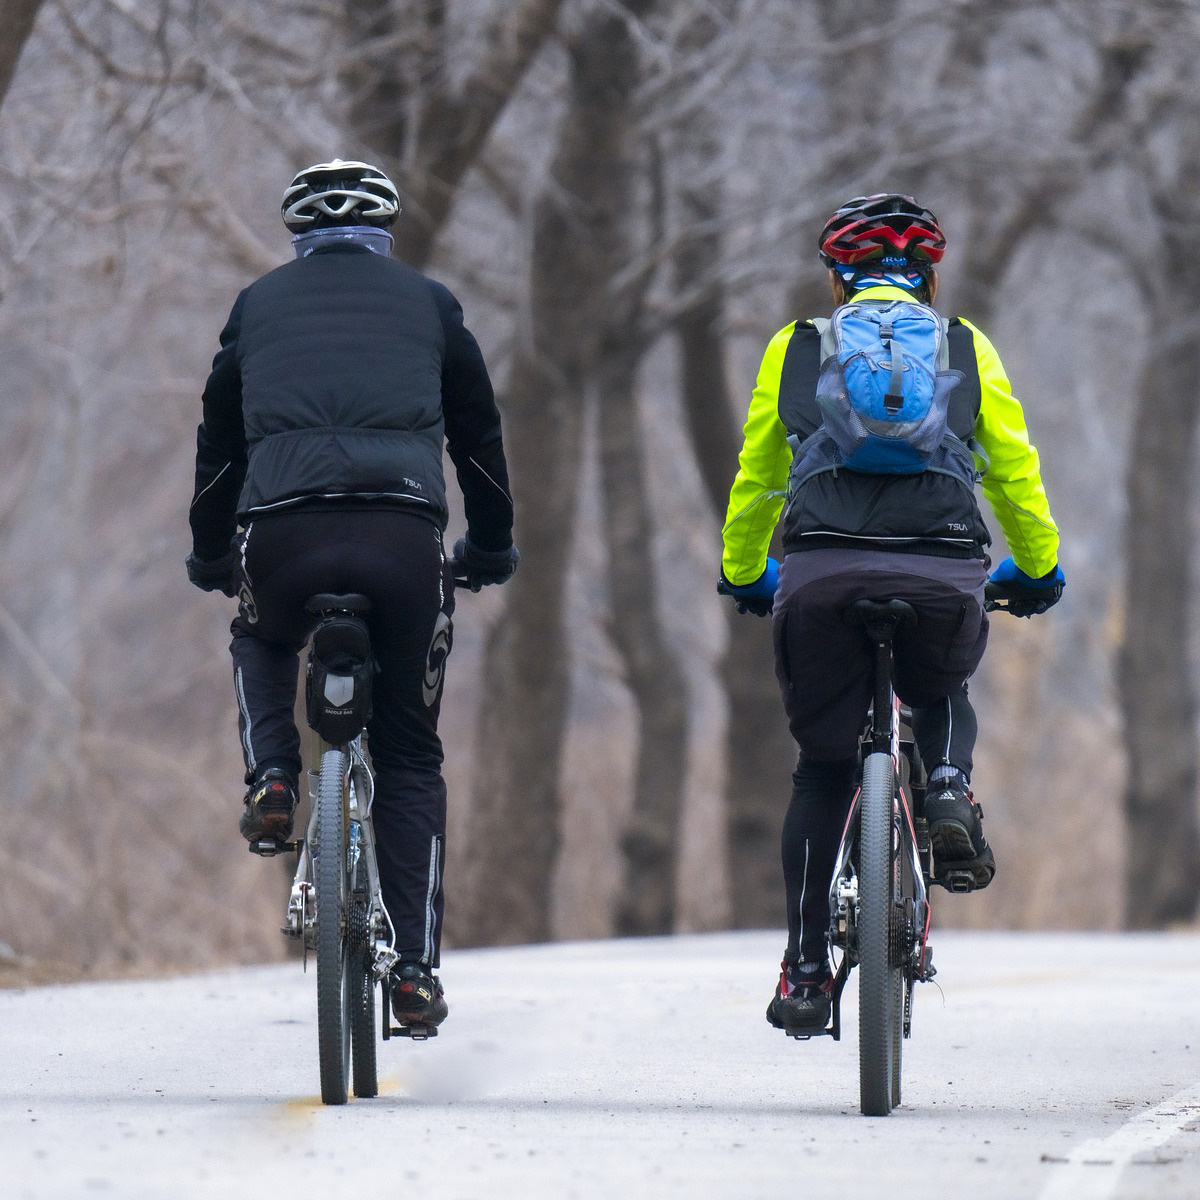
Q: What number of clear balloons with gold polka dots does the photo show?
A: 0